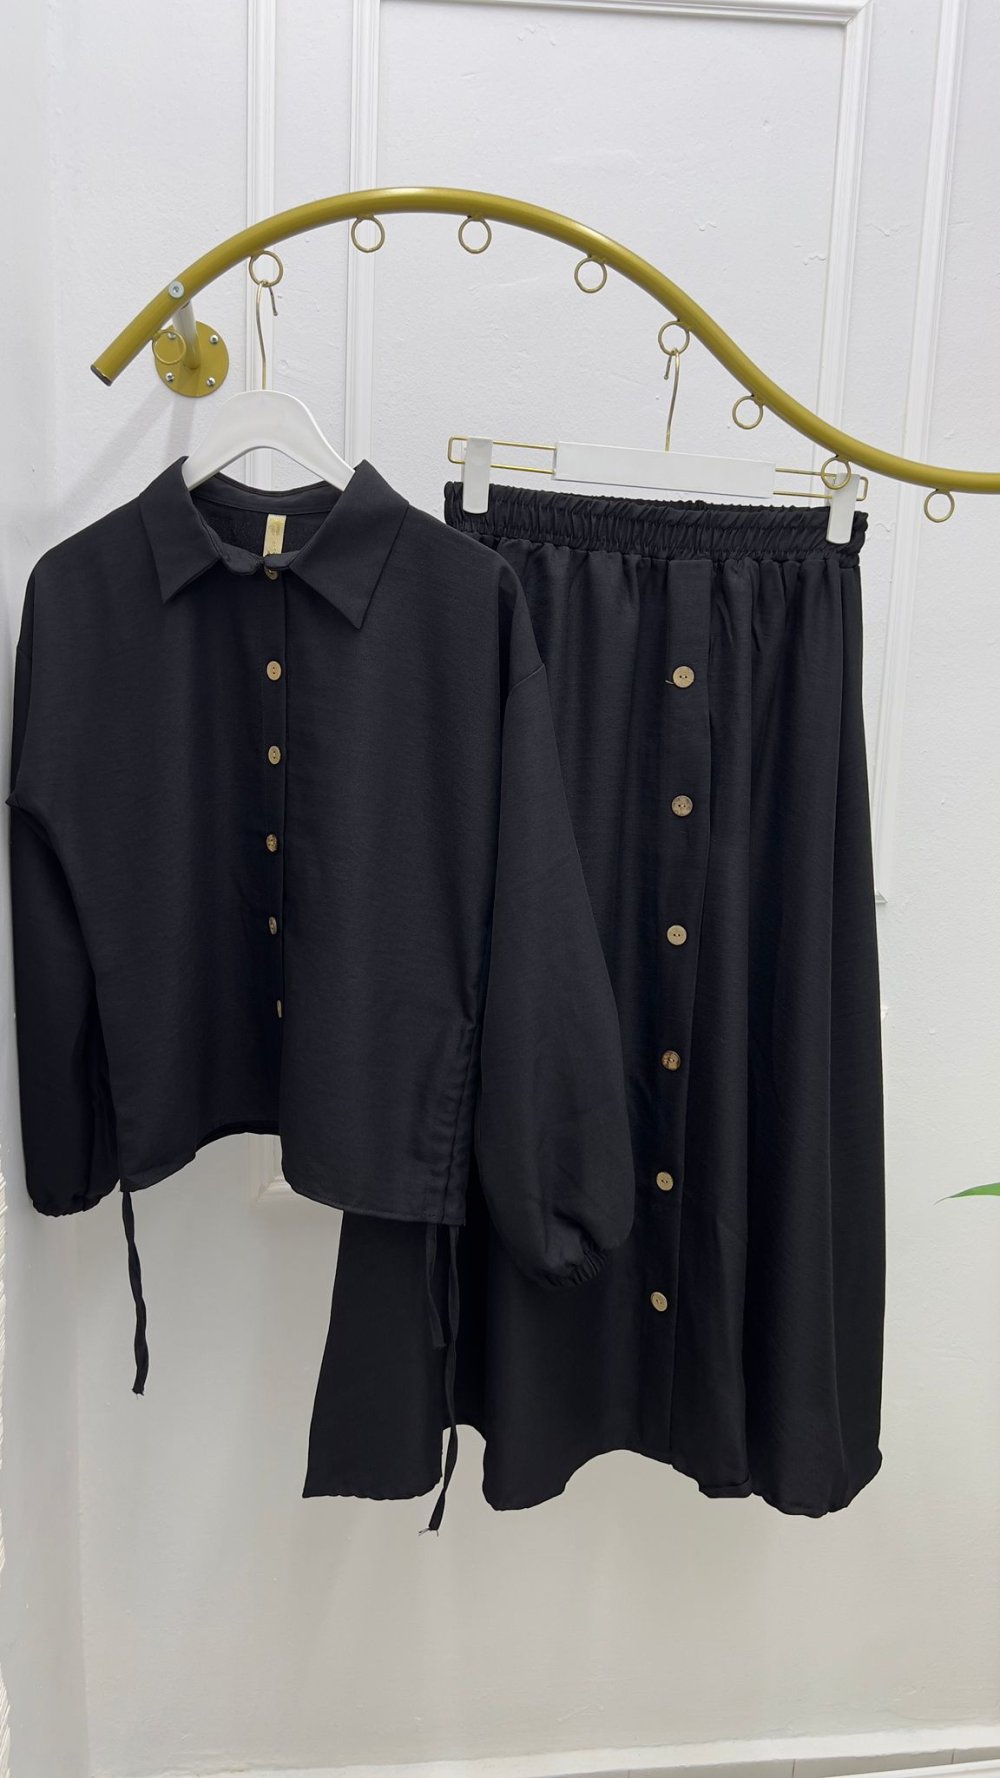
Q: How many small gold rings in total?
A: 9